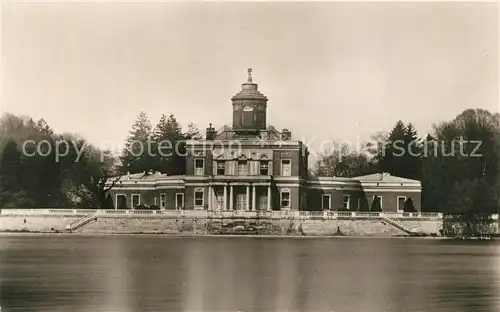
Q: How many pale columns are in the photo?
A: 6